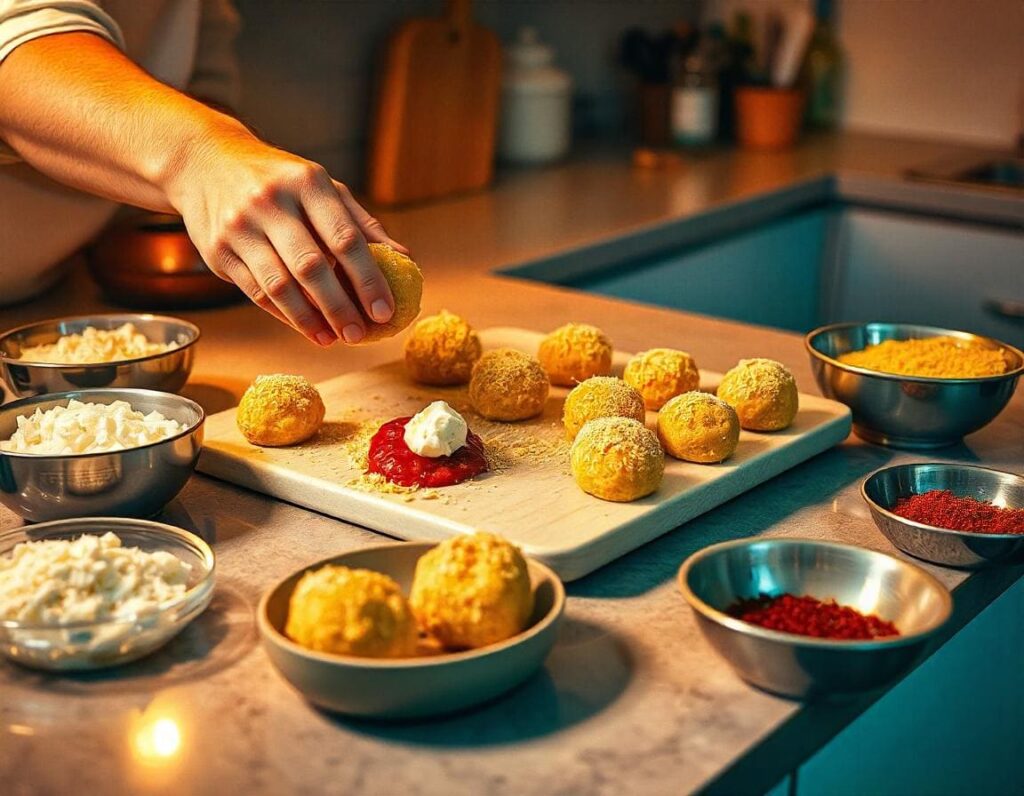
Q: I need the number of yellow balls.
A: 12